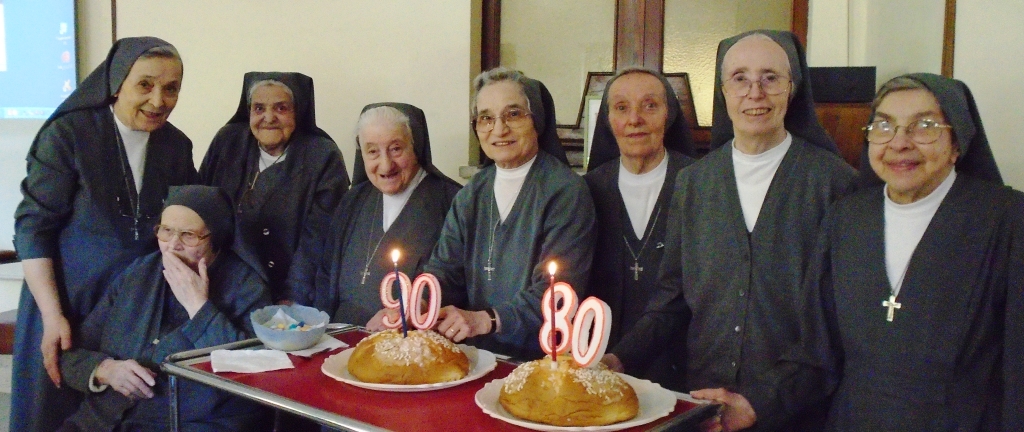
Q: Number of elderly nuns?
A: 8